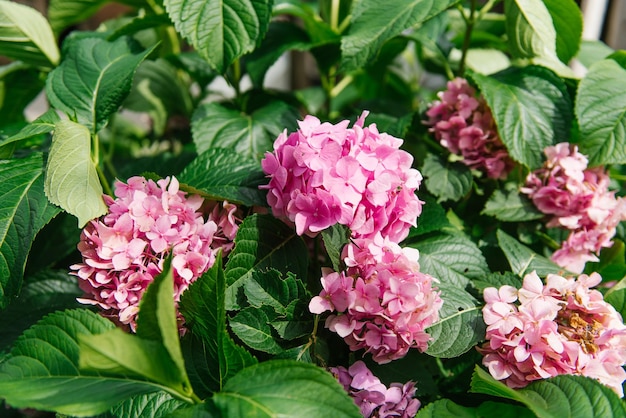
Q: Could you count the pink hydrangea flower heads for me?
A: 7